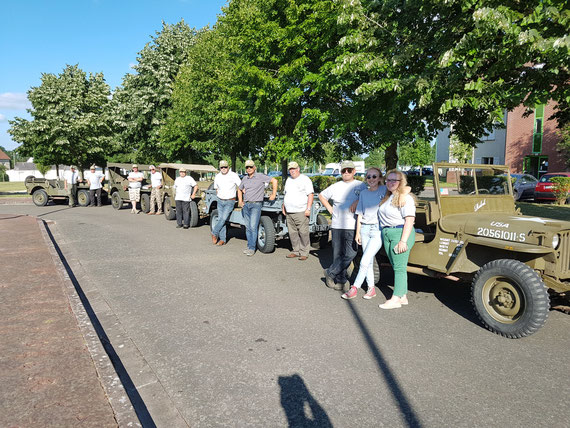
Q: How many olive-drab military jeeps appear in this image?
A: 4